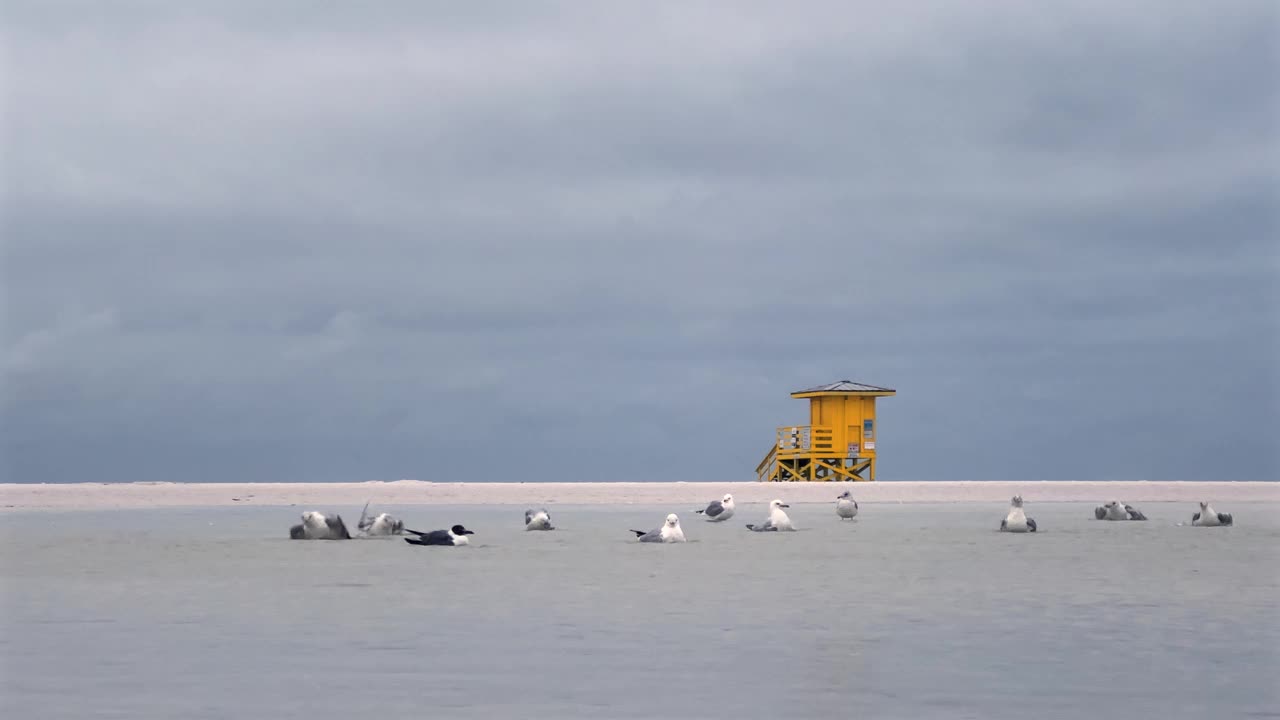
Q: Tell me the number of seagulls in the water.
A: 11